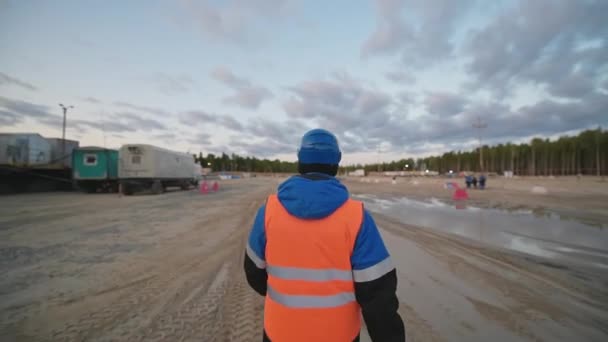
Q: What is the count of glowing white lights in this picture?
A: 4